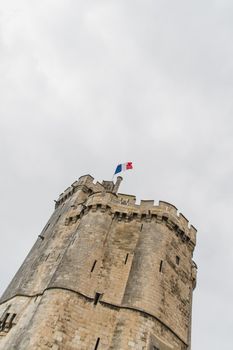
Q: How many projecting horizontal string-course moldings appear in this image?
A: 1